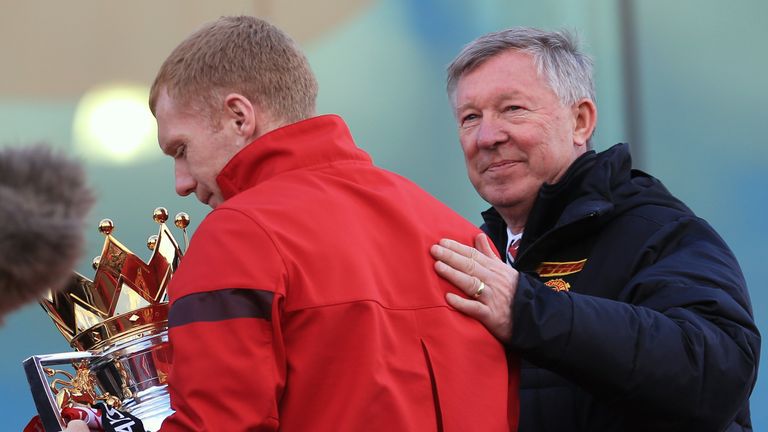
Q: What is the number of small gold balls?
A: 5